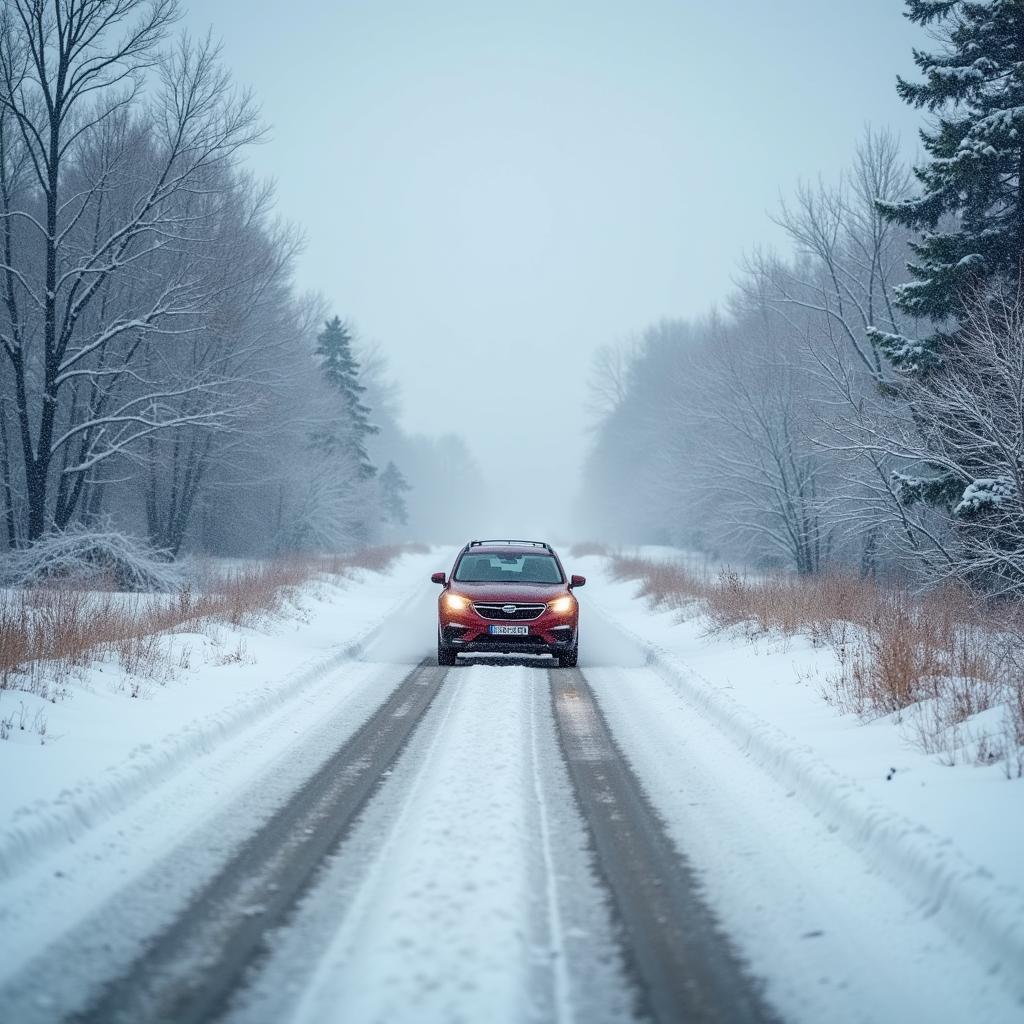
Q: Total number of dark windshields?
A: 1